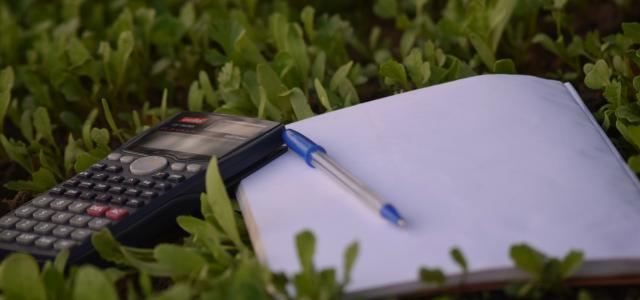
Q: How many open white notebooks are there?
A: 1